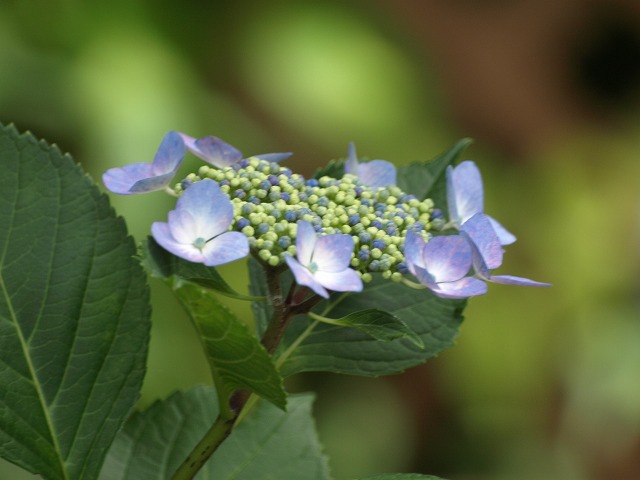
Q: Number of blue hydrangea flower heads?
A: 1